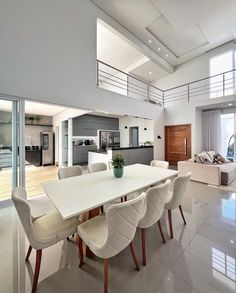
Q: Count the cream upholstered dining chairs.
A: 7